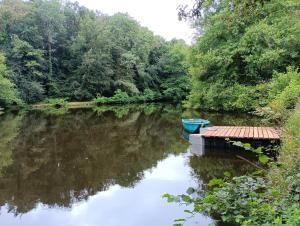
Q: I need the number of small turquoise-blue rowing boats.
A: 1